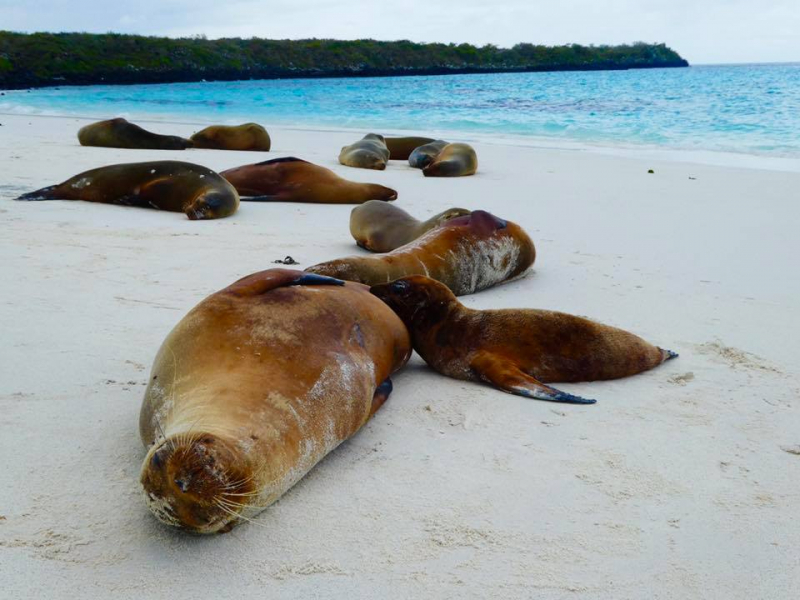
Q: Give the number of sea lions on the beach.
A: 12